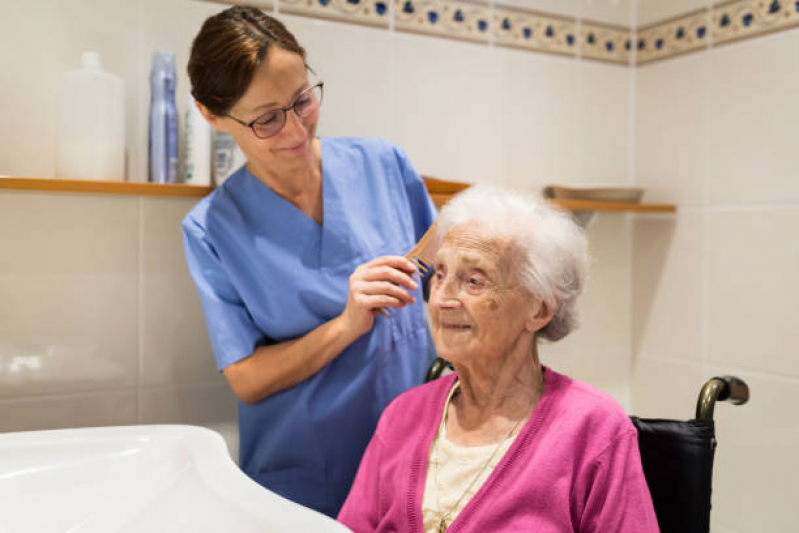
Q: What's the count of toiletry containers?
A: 4